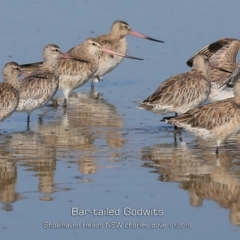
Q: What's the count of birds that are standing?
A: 7